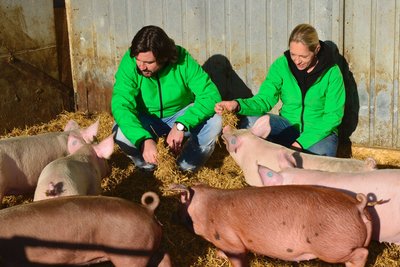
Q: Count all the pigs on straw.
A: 6